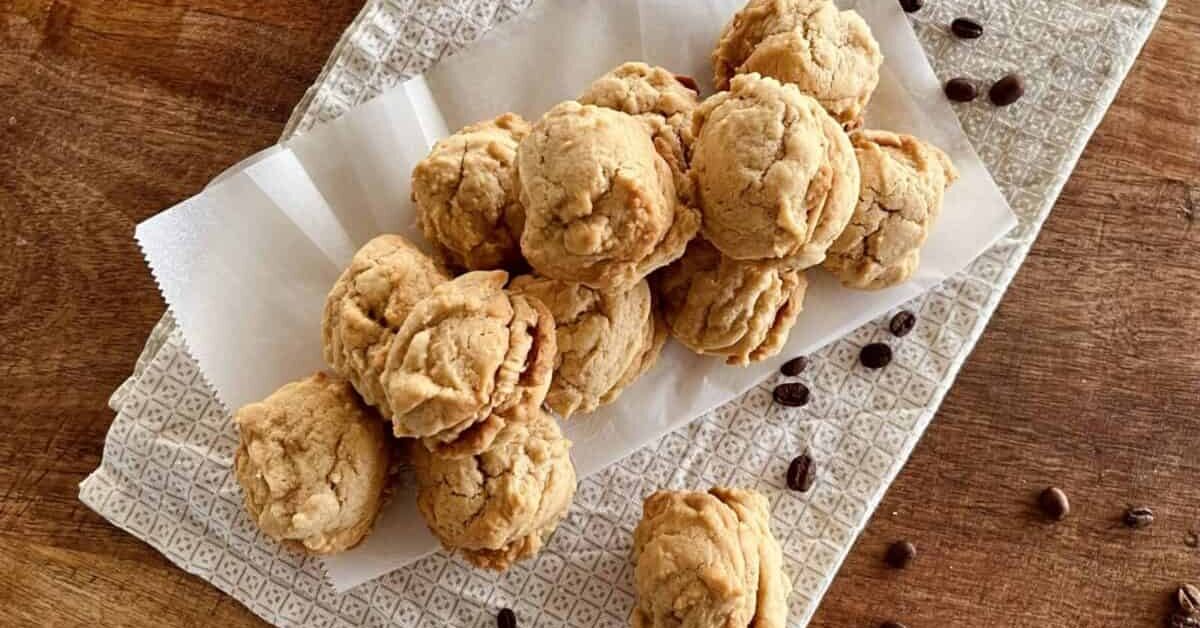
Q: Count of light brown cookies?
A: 13